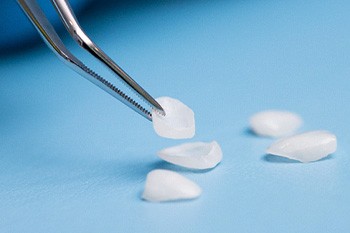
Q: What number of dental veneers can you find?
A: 5